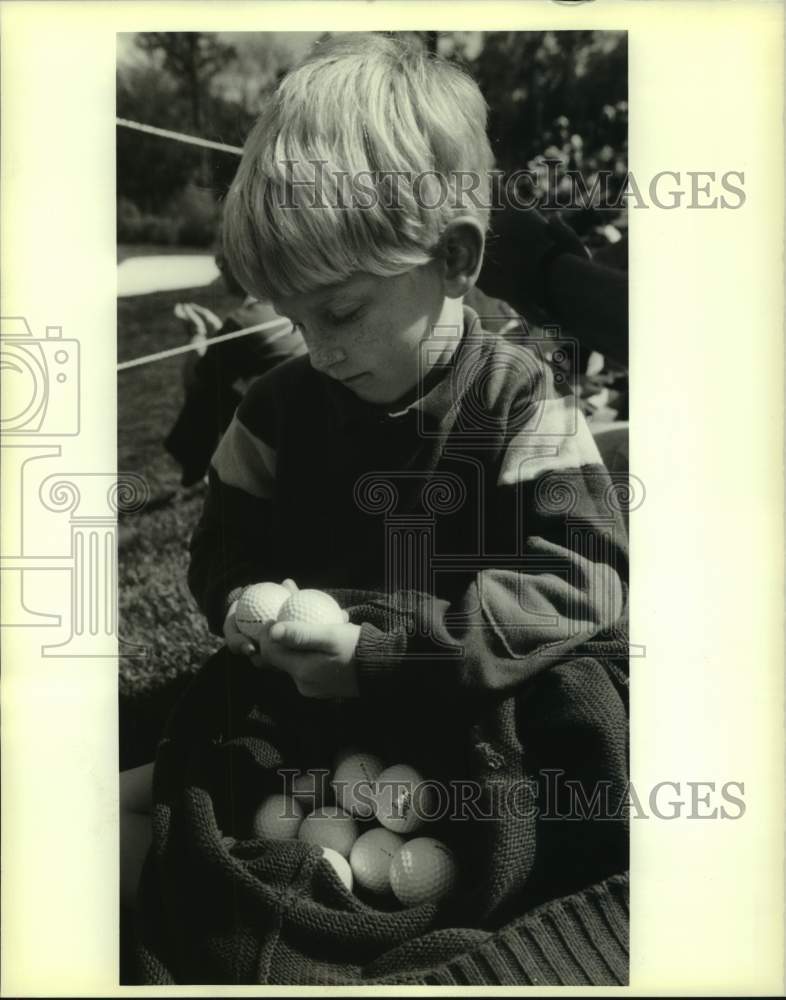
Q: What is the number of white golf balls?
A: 10